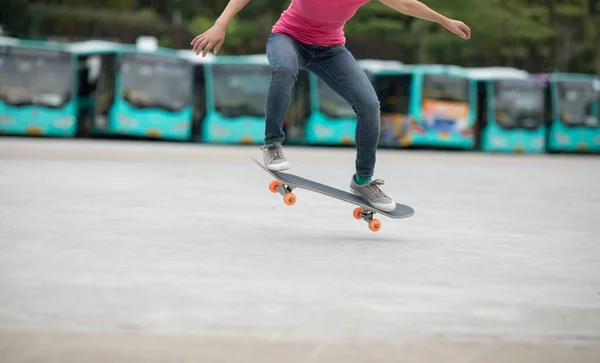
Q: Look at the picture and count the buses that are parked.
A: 7